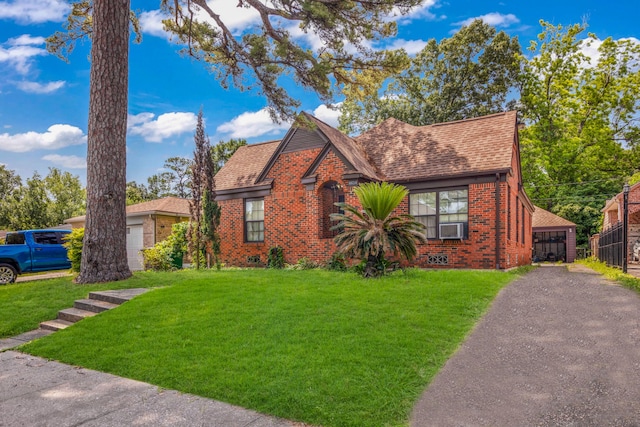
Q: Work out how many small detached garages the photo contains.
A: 1